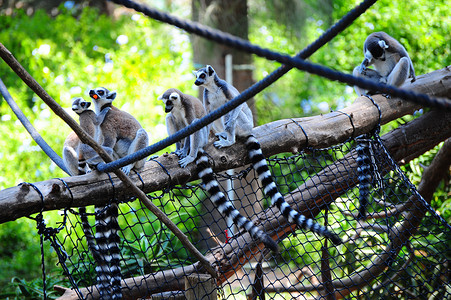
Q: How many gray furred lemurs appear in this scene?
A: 5